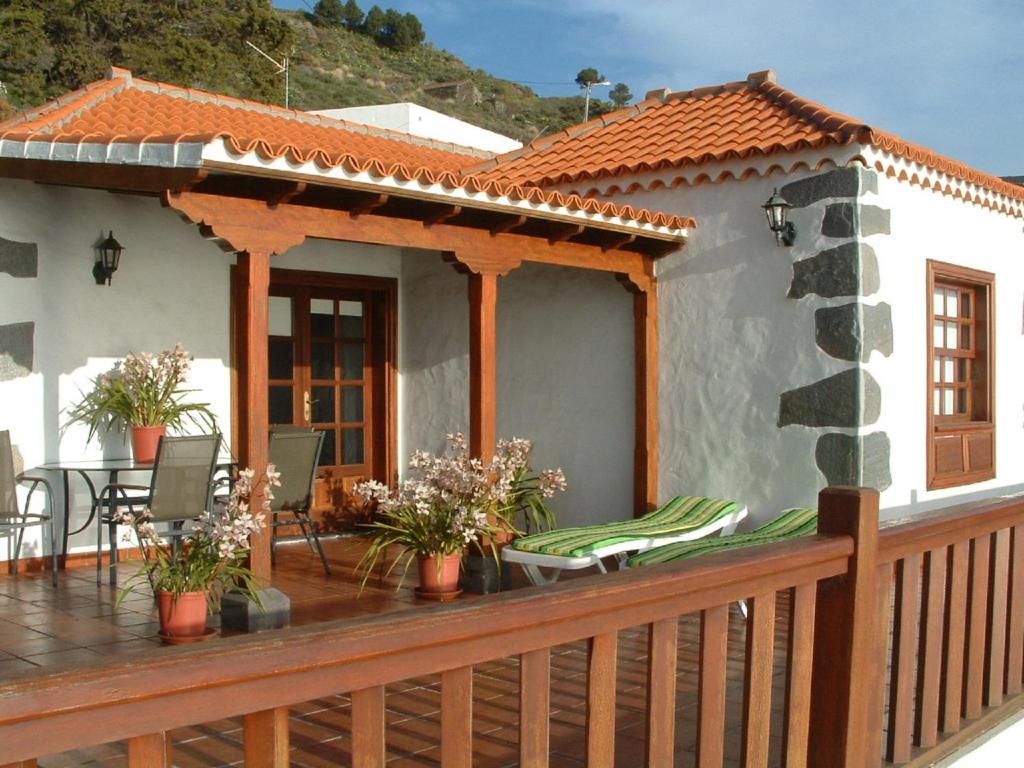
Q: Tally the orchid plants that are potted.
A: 4